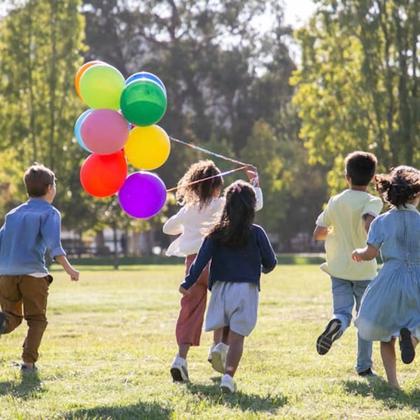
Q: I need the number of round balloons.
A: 9